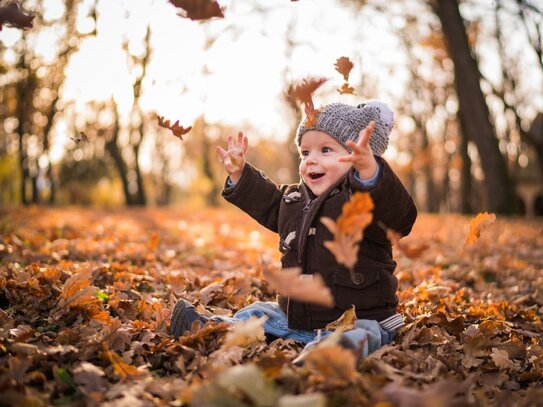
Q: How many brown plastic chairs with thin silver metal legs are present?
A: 0